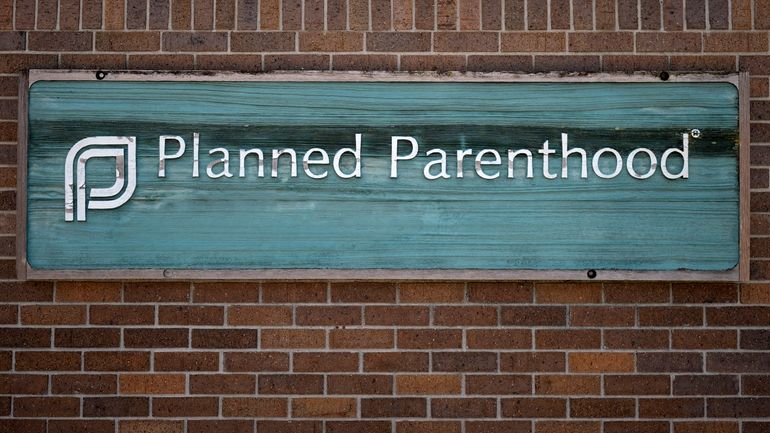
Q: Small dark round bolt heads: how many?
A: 3